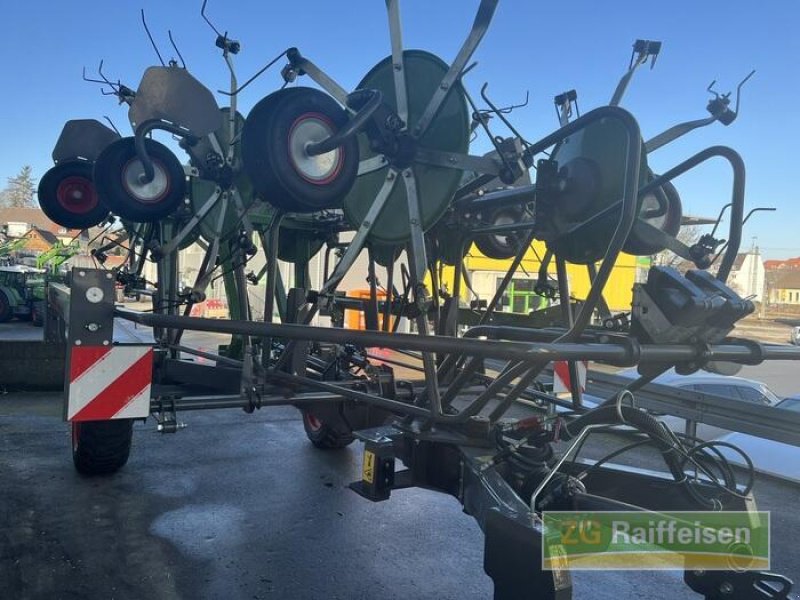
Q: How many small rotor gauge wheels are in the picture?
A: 5